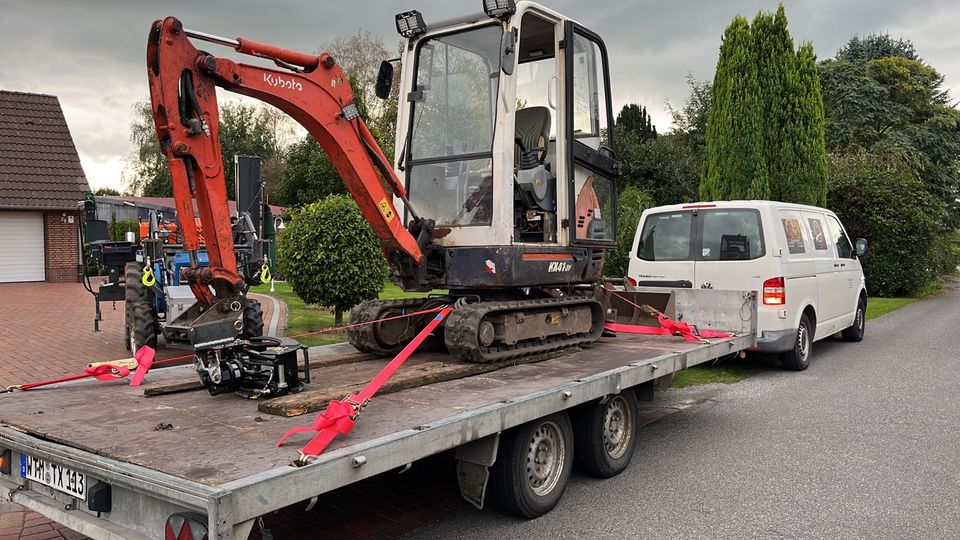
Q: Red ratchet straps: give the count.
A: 4